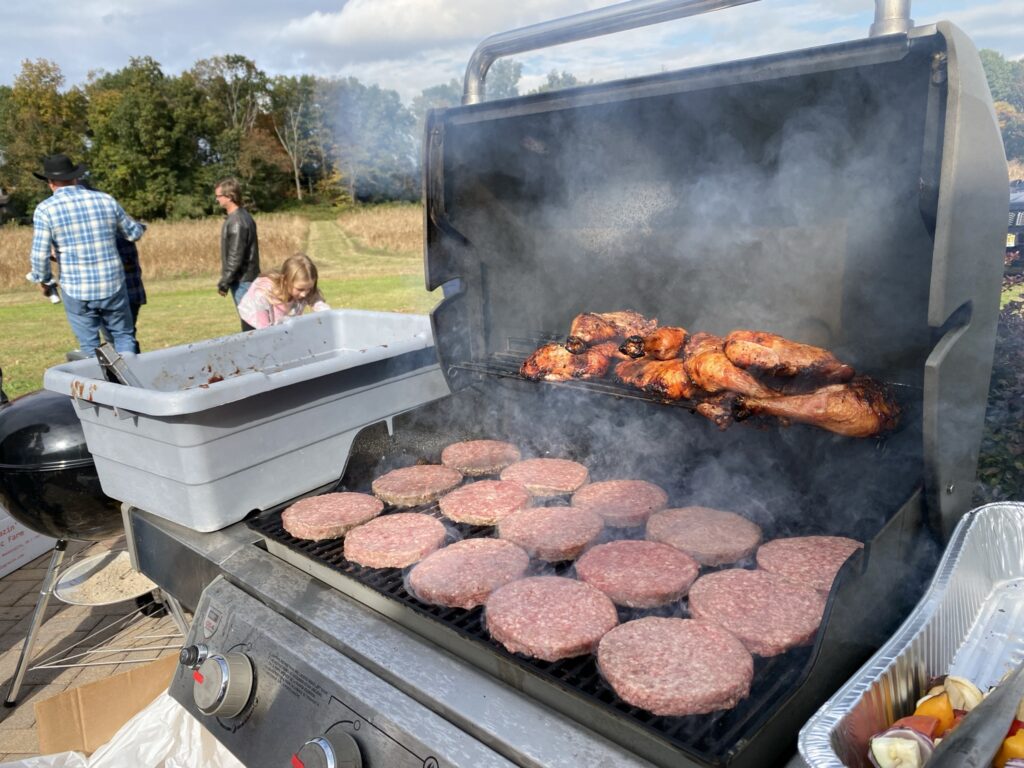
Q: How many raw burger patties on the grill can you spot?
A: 15